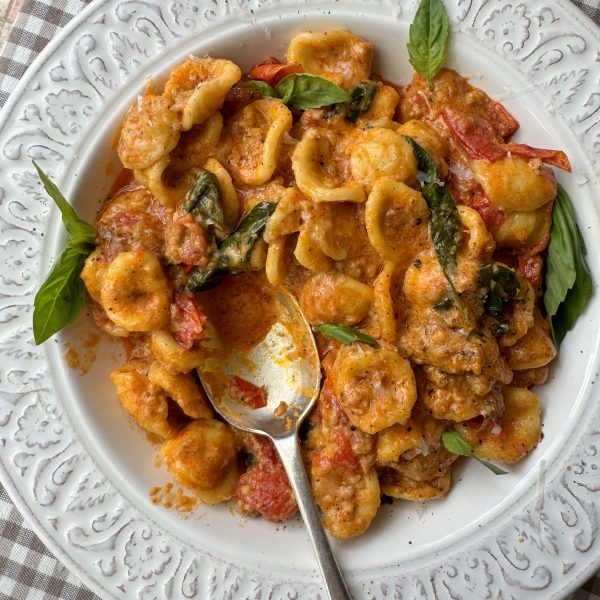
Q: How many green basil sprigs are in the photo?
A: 6